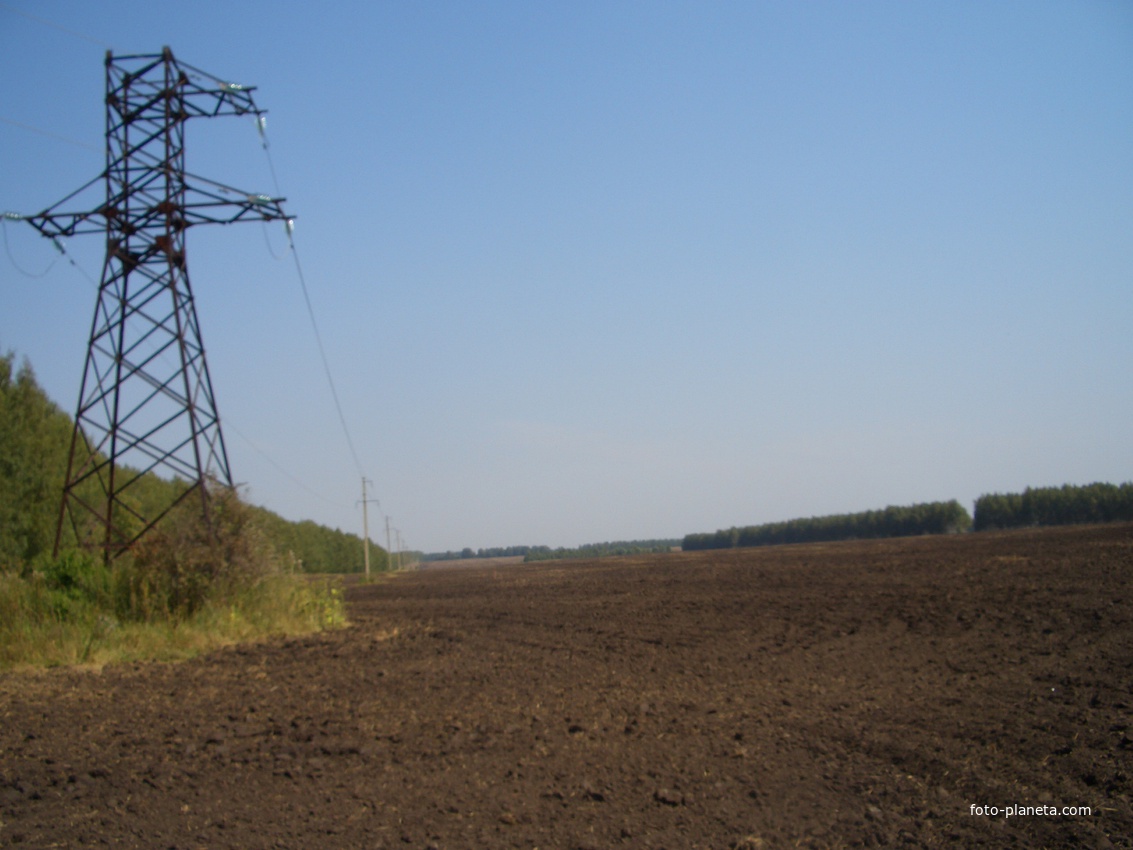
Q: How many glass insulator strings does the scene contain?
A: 6